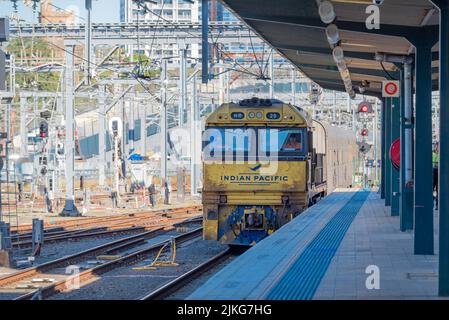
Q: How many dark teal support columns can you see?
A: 6